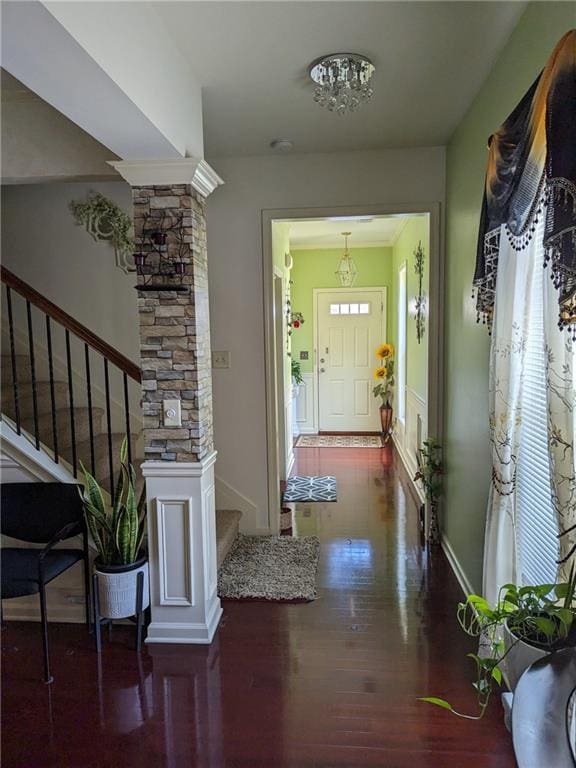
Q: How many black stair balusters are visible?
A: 7